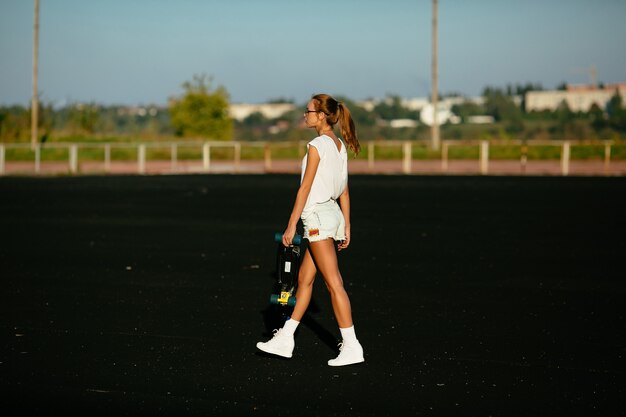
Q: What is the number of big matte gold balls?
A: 0